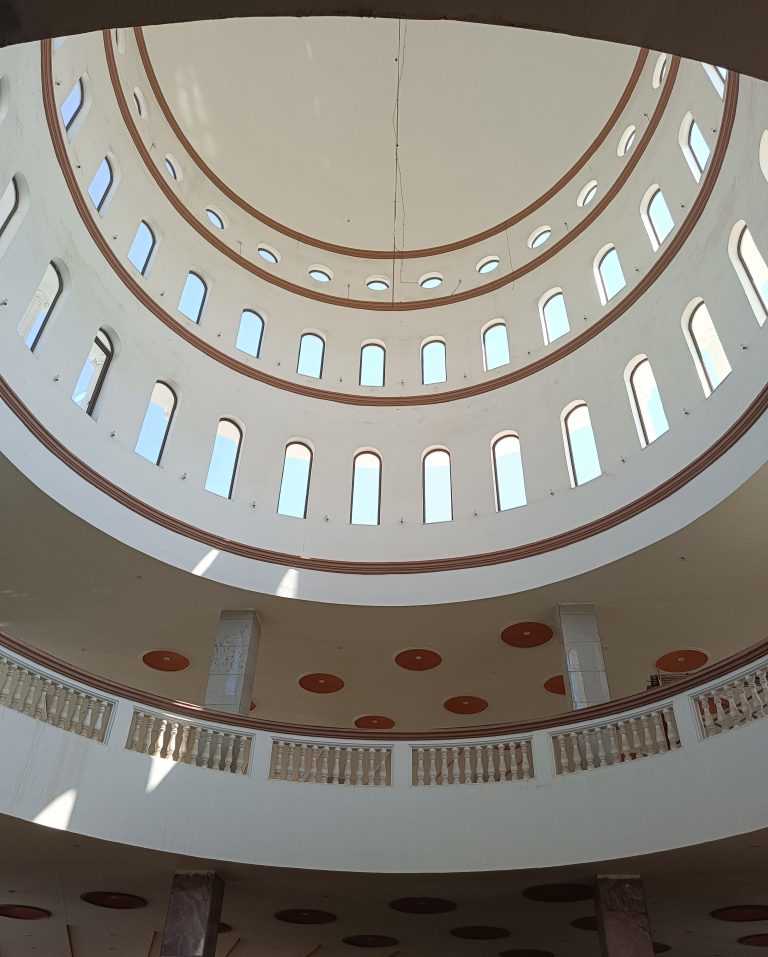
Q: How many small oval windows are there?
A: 13